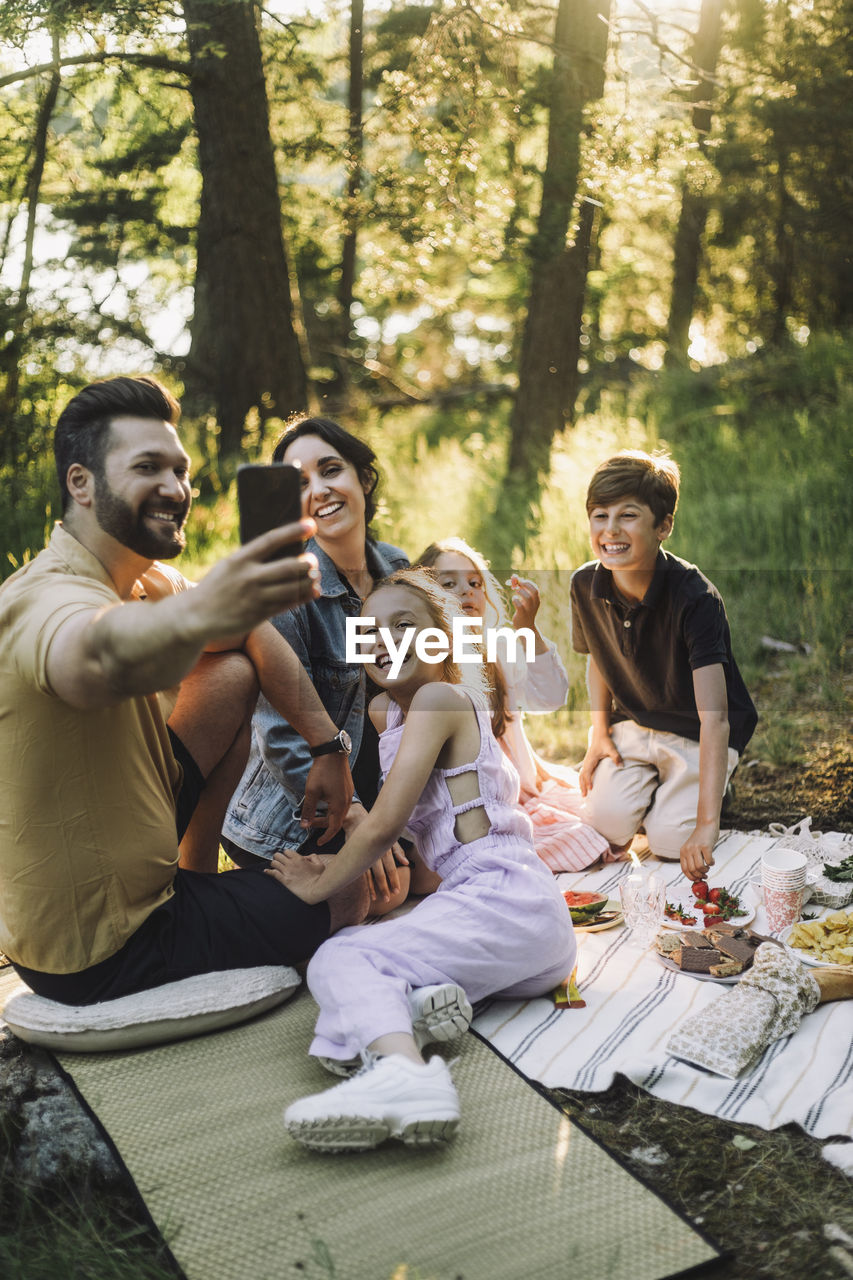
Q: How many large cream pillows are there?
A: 1